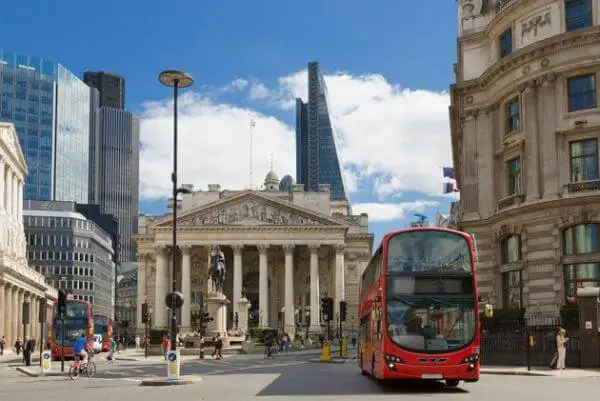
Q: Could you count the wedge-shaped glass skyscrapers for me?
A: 1